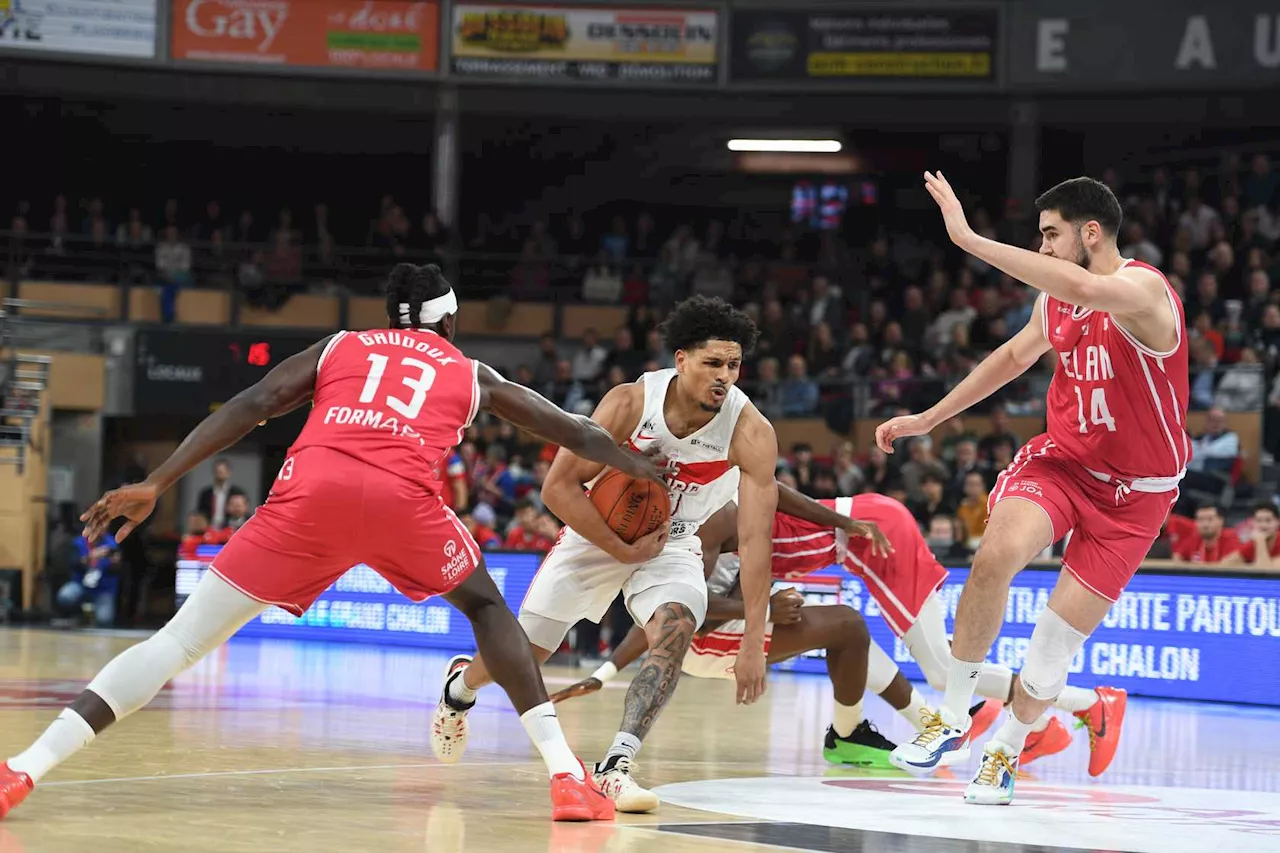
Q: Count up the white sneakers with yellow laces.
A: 2